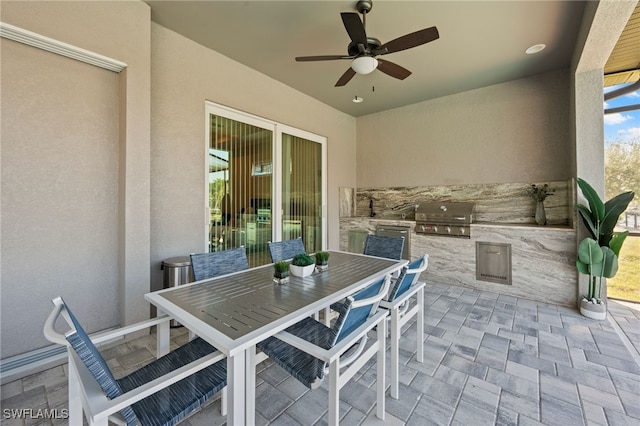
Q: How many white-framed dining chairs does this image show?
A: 6